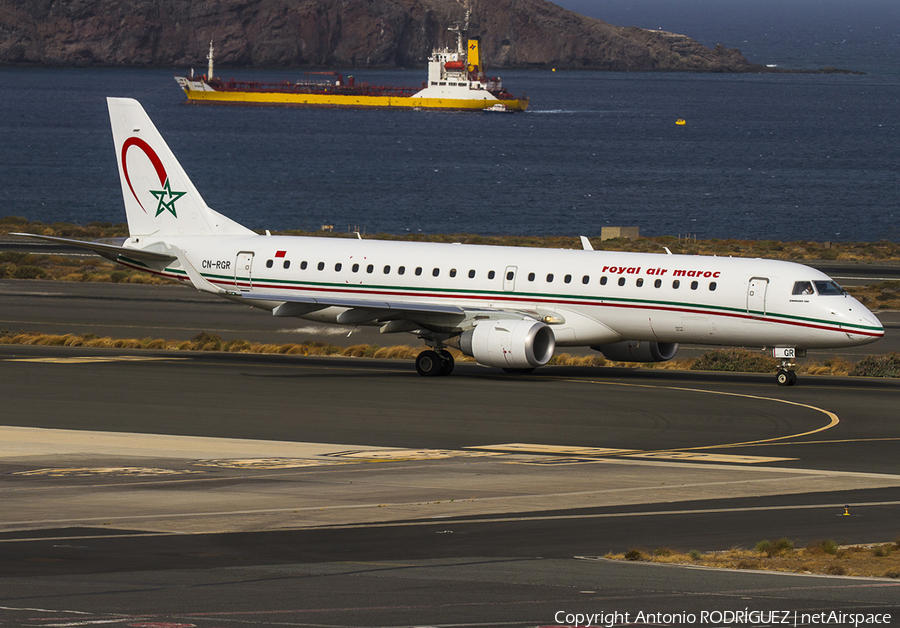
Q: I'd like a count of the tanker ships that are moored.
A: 1